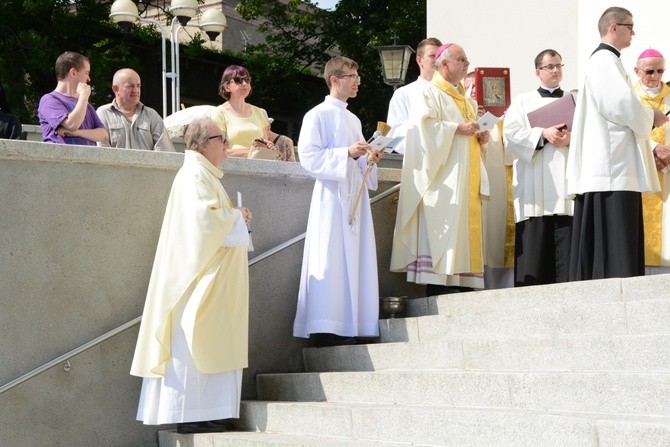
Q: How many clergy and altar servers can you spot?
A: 8